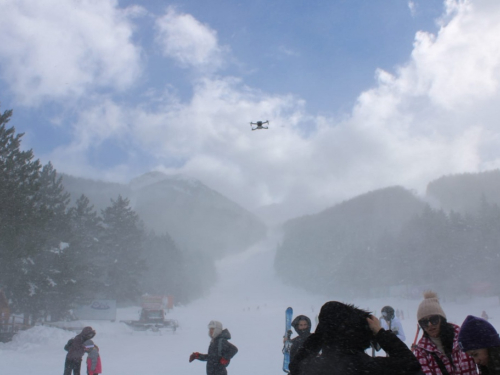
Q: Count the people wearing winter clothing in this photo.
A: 8